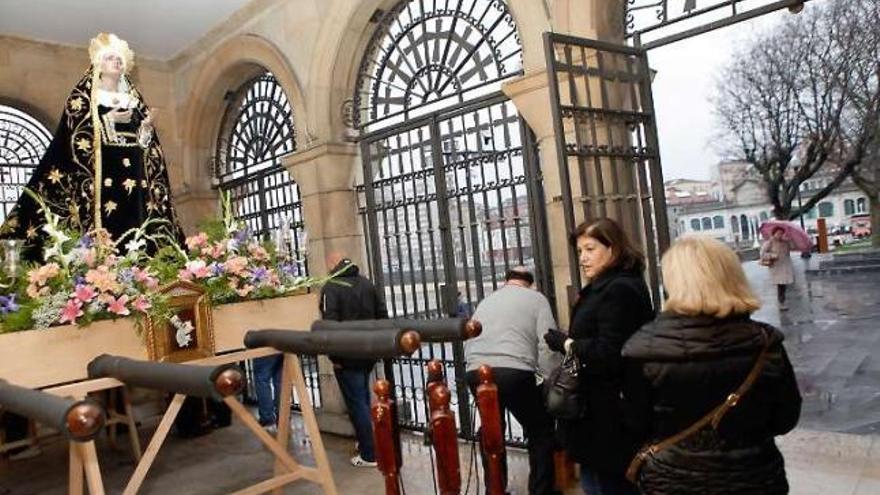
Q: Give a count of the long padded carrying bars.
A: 4